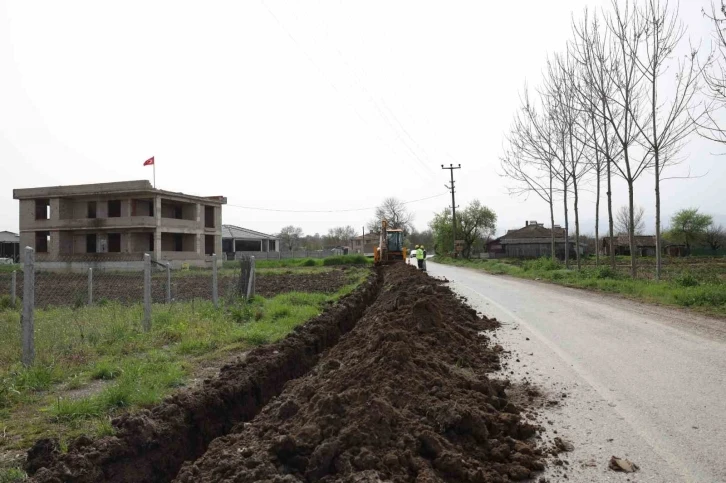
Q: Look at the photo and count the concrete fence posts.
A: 7